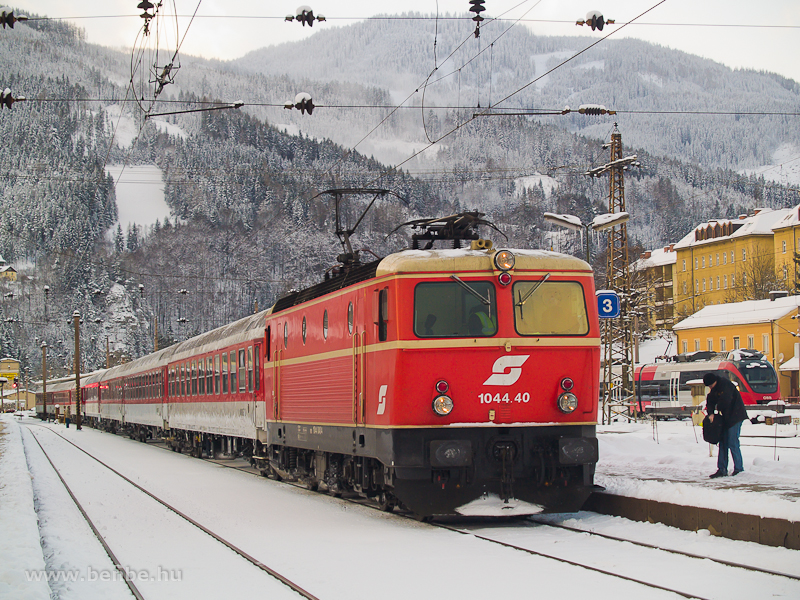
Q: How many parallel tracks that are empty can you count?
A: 1